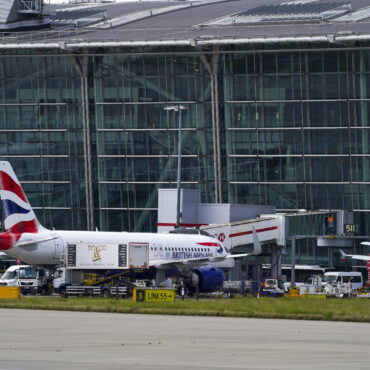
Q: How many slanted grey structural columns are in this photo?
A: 2